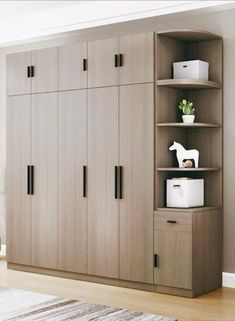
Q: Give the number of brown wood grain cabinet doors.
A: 11